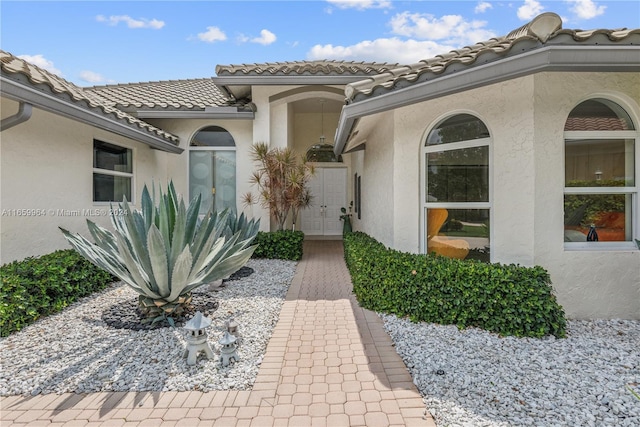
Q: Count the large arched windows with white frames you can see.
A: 3